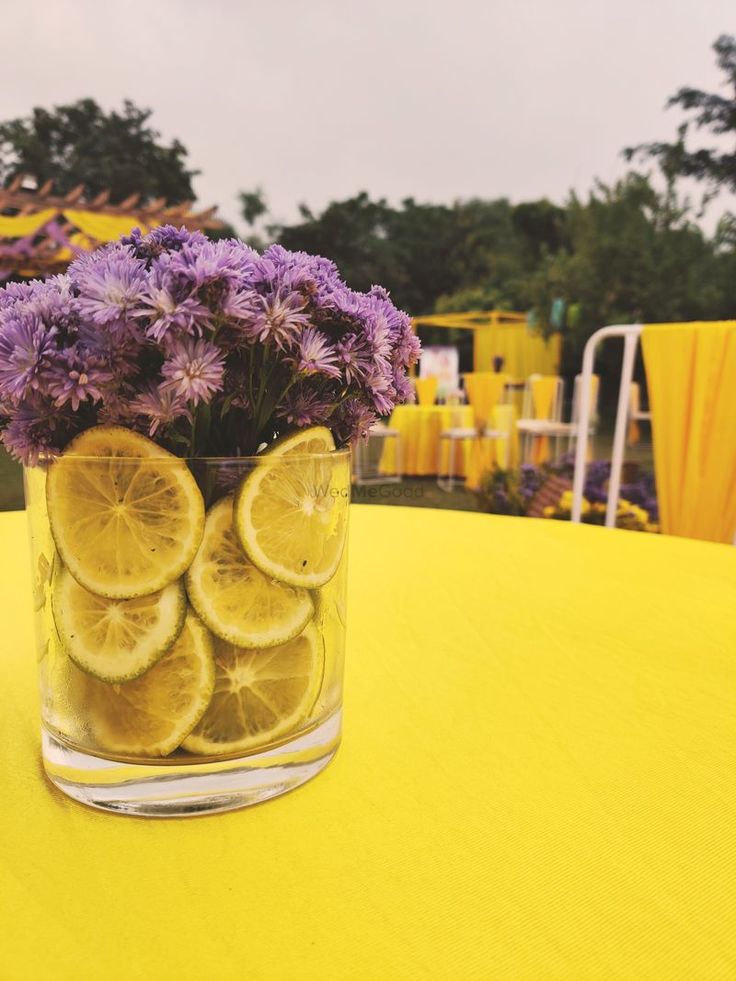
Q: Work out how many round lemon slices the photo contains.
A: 6